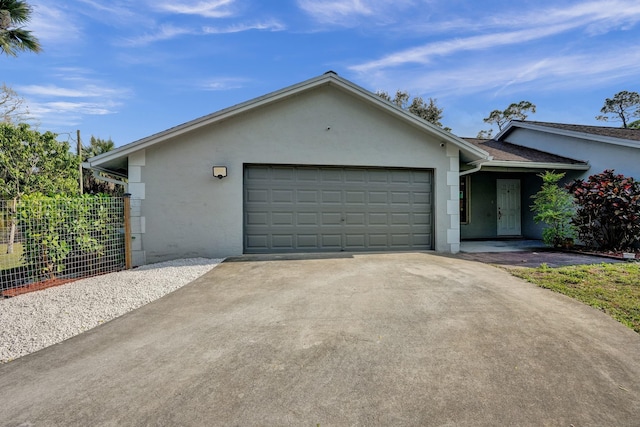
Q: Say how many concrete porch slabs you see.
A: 1